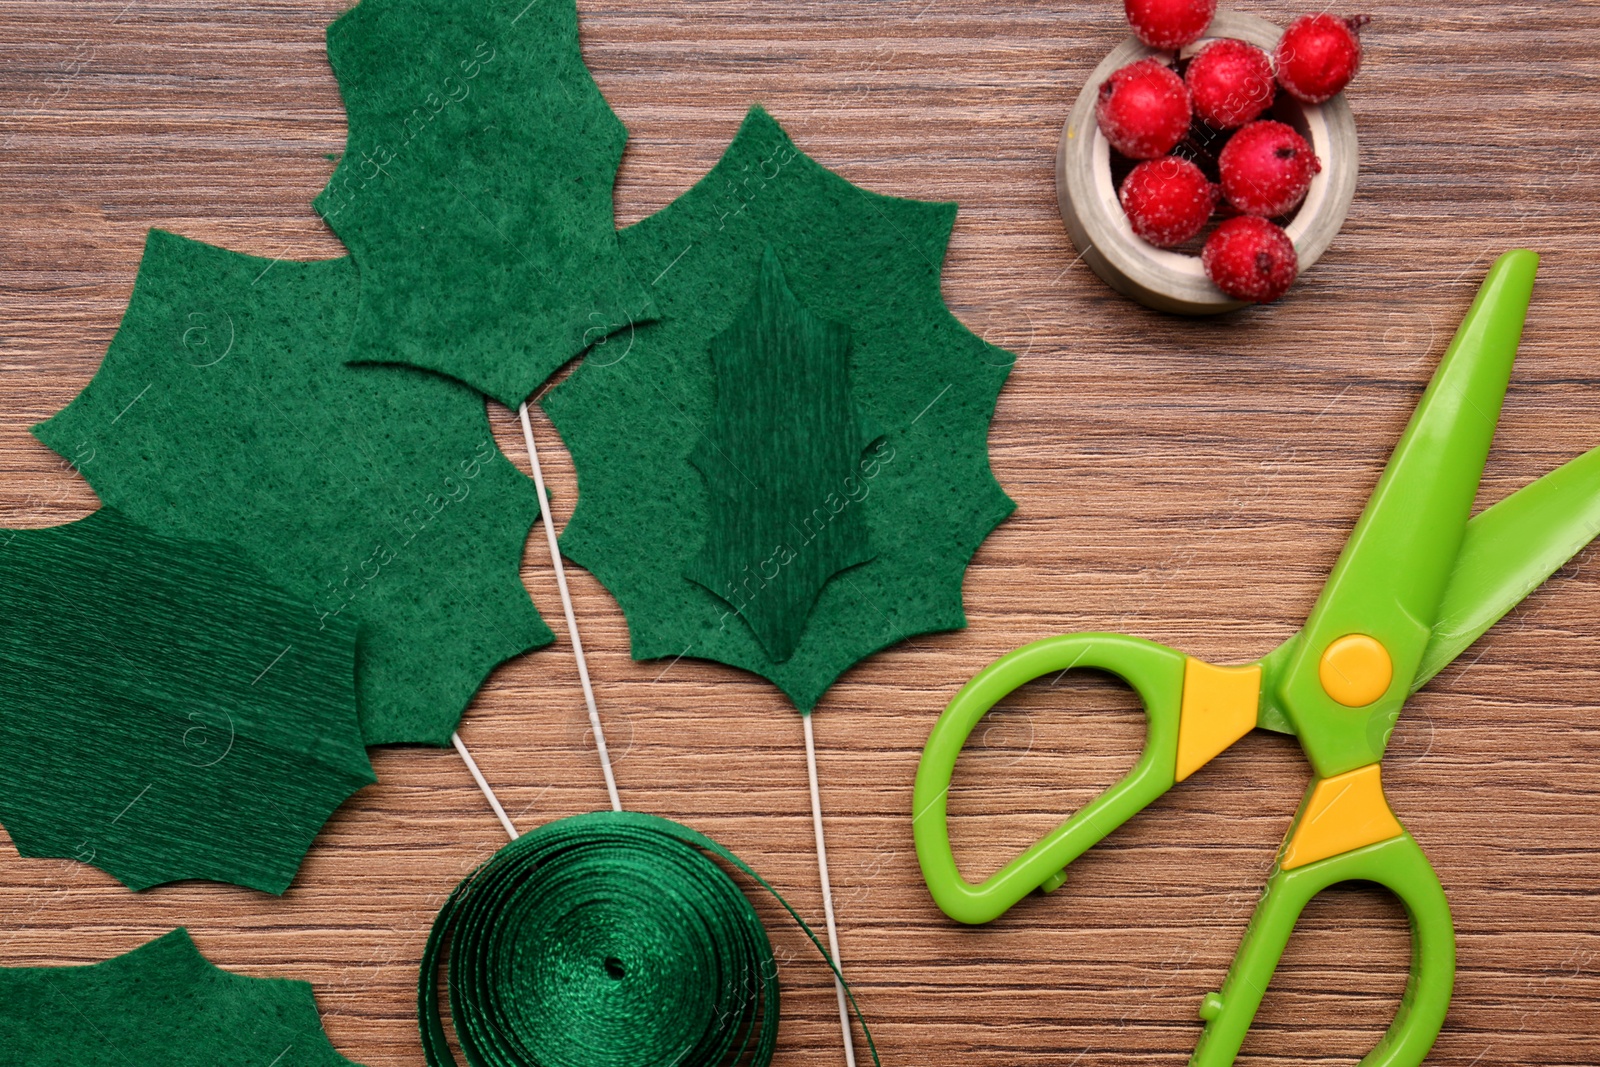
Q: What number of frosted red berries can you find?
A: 7